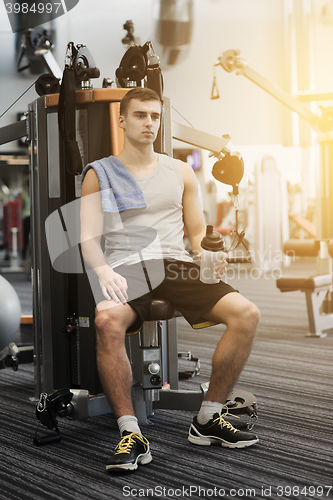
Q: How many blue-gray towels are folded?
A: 1